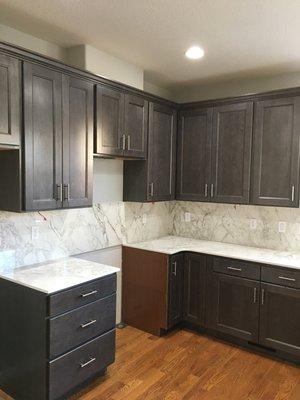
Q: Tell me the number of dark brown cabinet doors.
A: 13